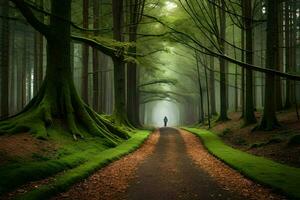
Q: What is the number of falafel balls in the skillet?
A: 0